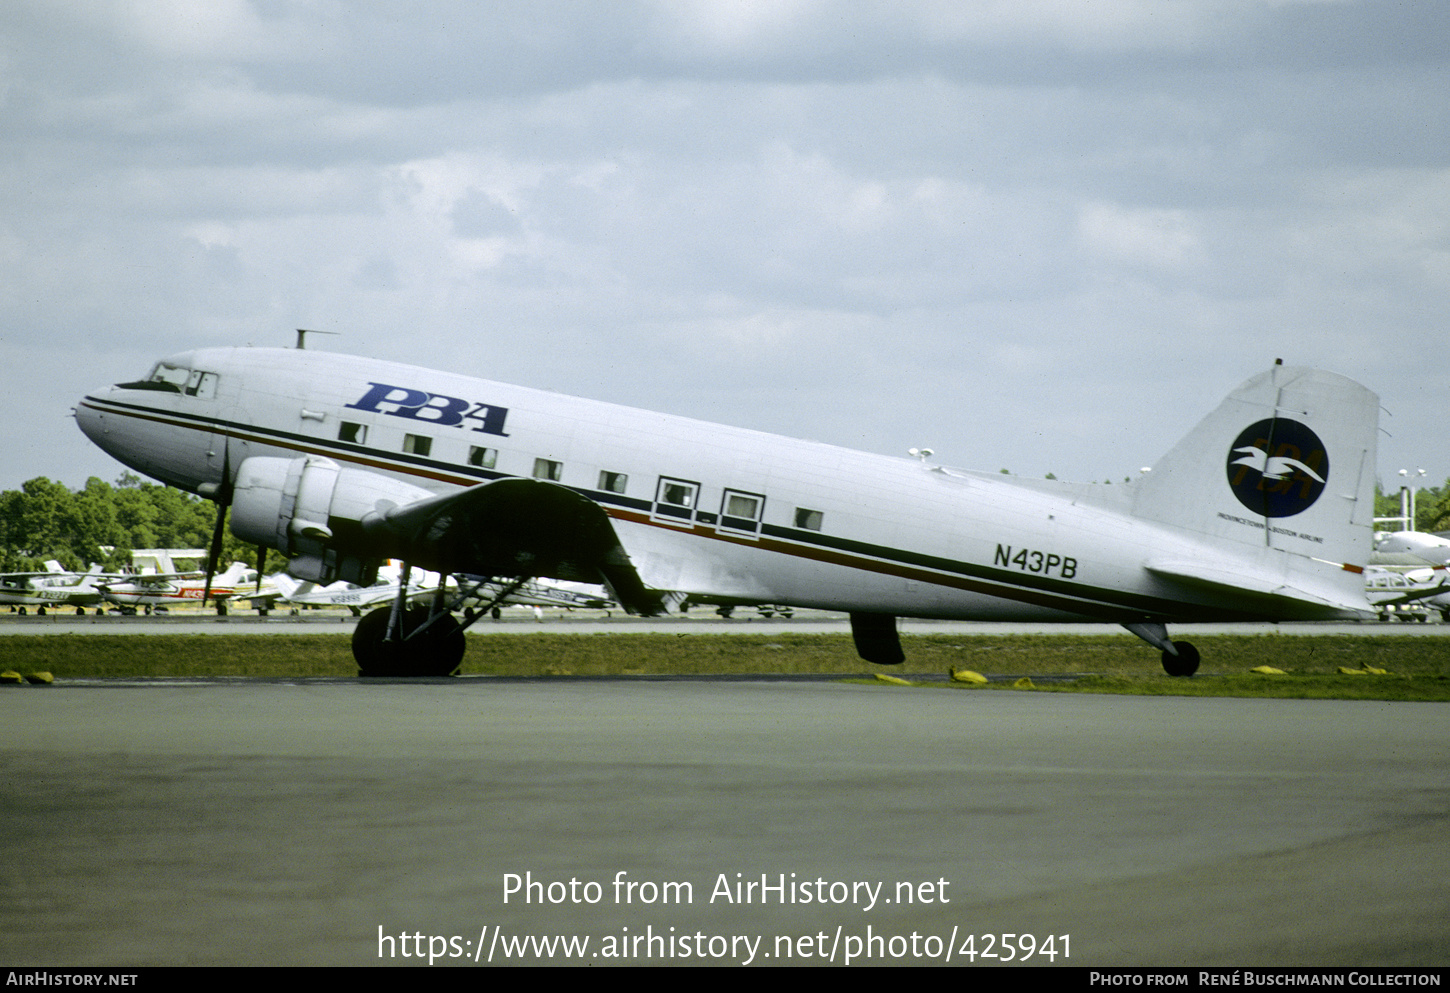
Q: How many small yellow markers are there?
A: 8